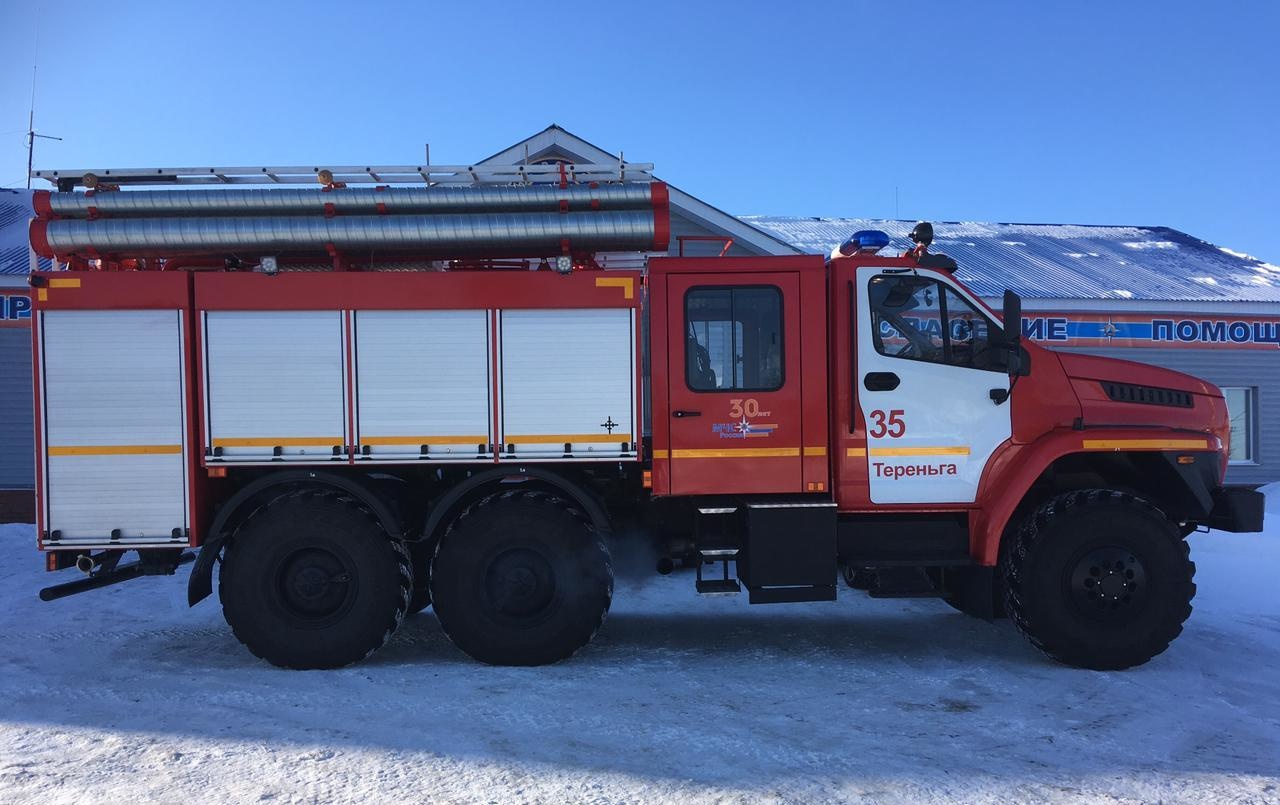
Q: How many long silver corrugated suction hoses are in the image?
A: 2